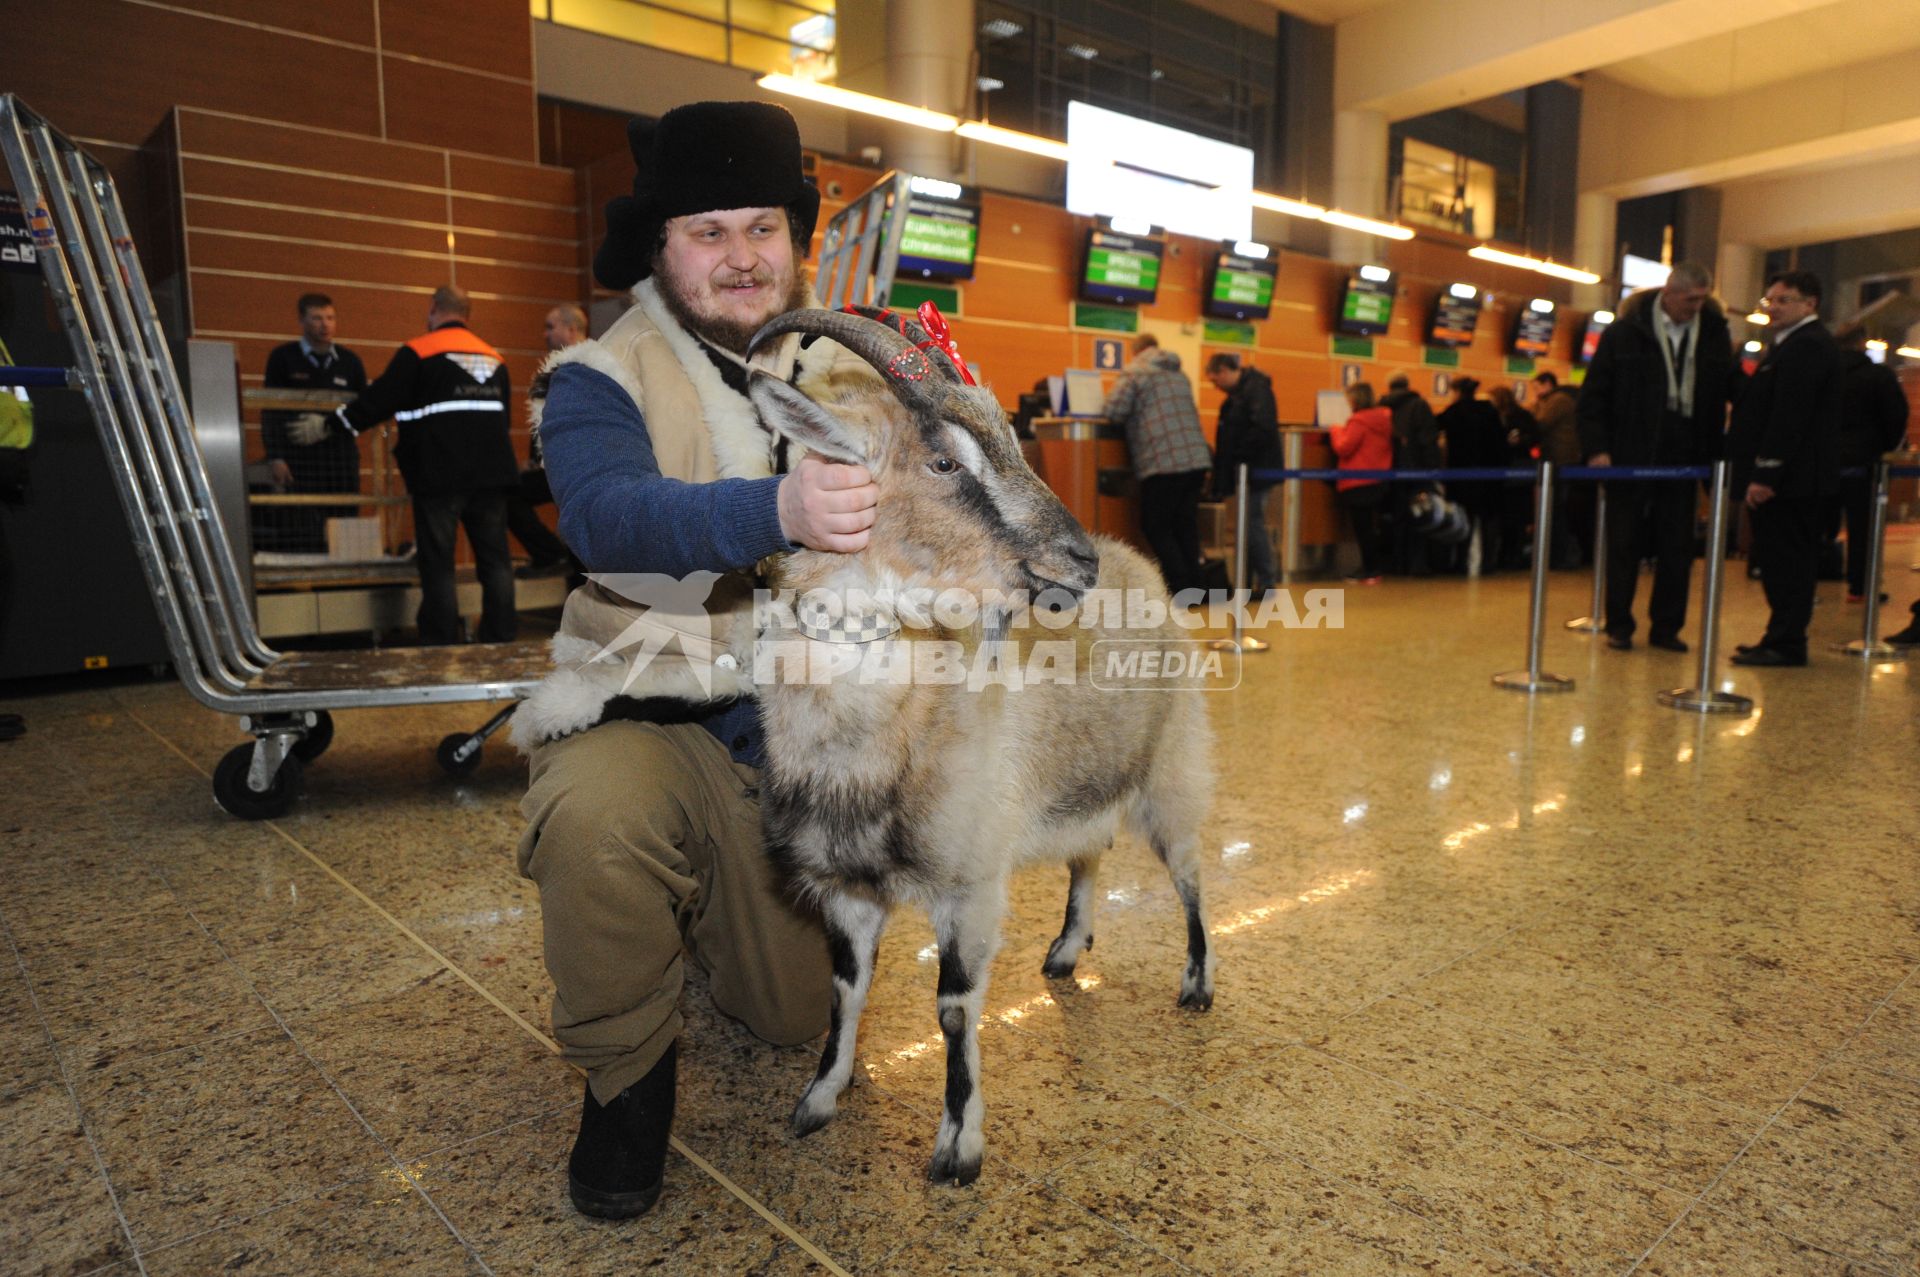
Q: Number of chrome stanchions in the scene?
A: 5